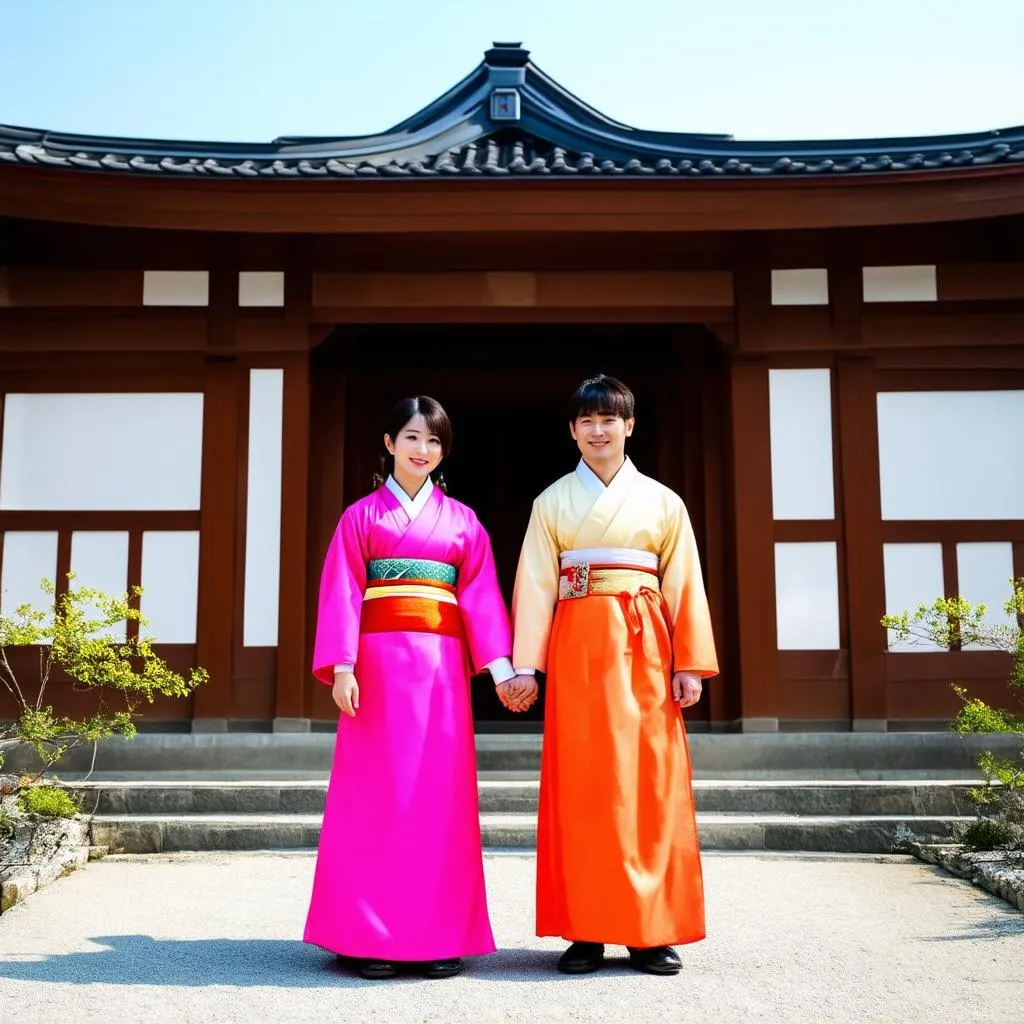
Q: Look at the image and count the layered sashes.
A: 2